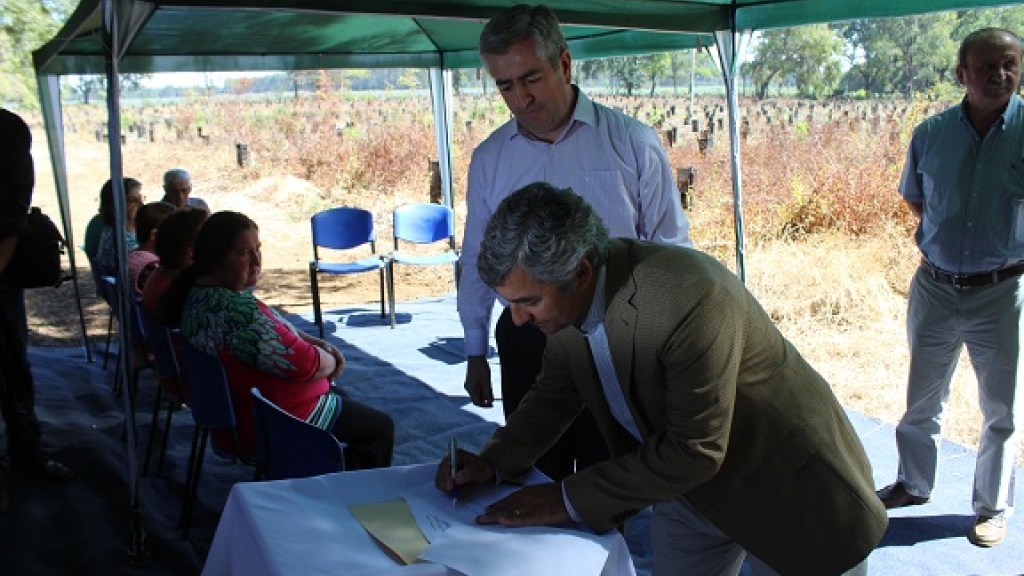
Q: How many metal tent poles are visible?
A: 4